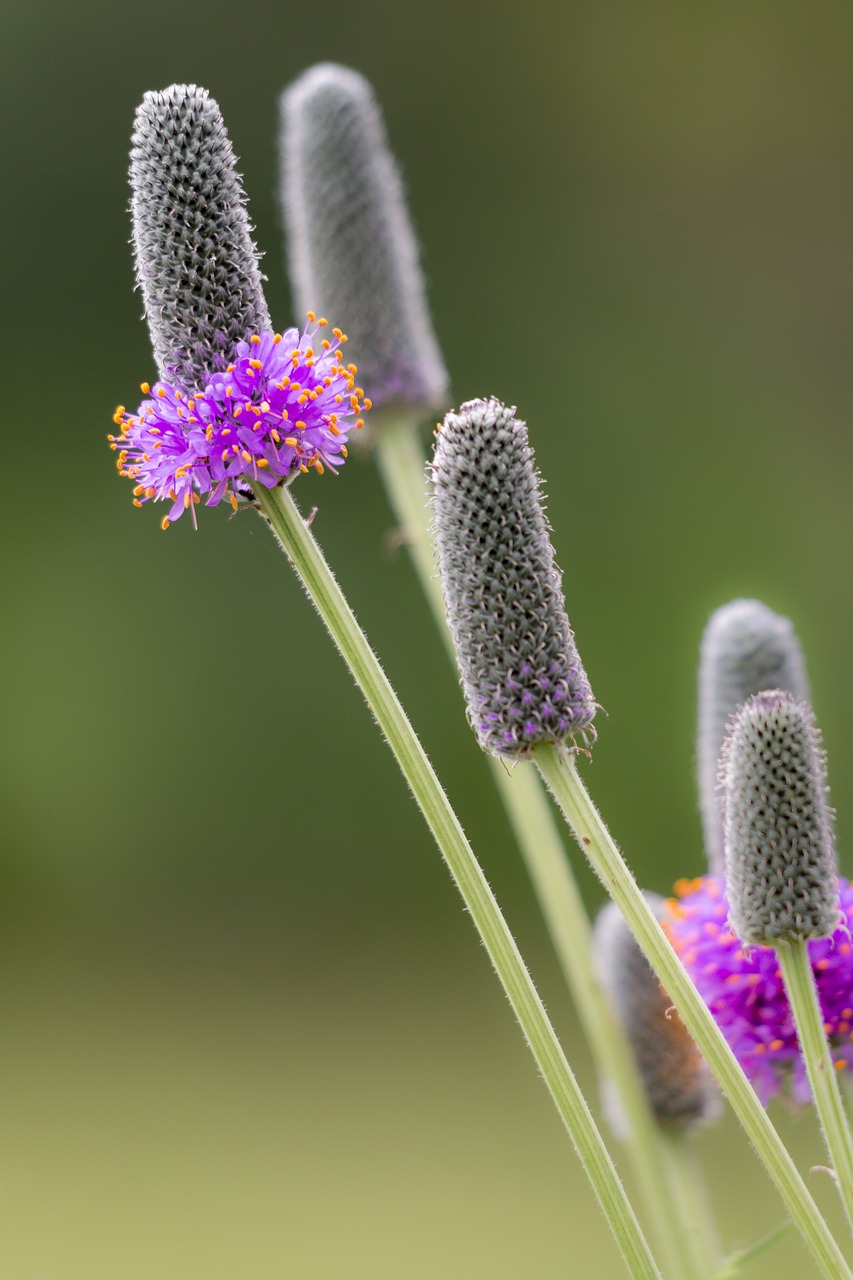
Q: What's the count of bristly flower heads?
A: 6